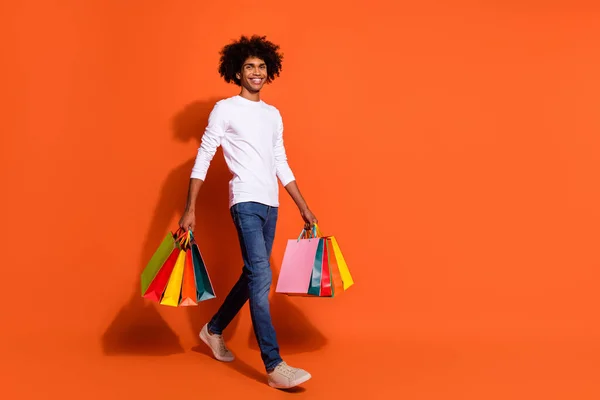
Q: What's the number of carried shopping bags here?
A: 10